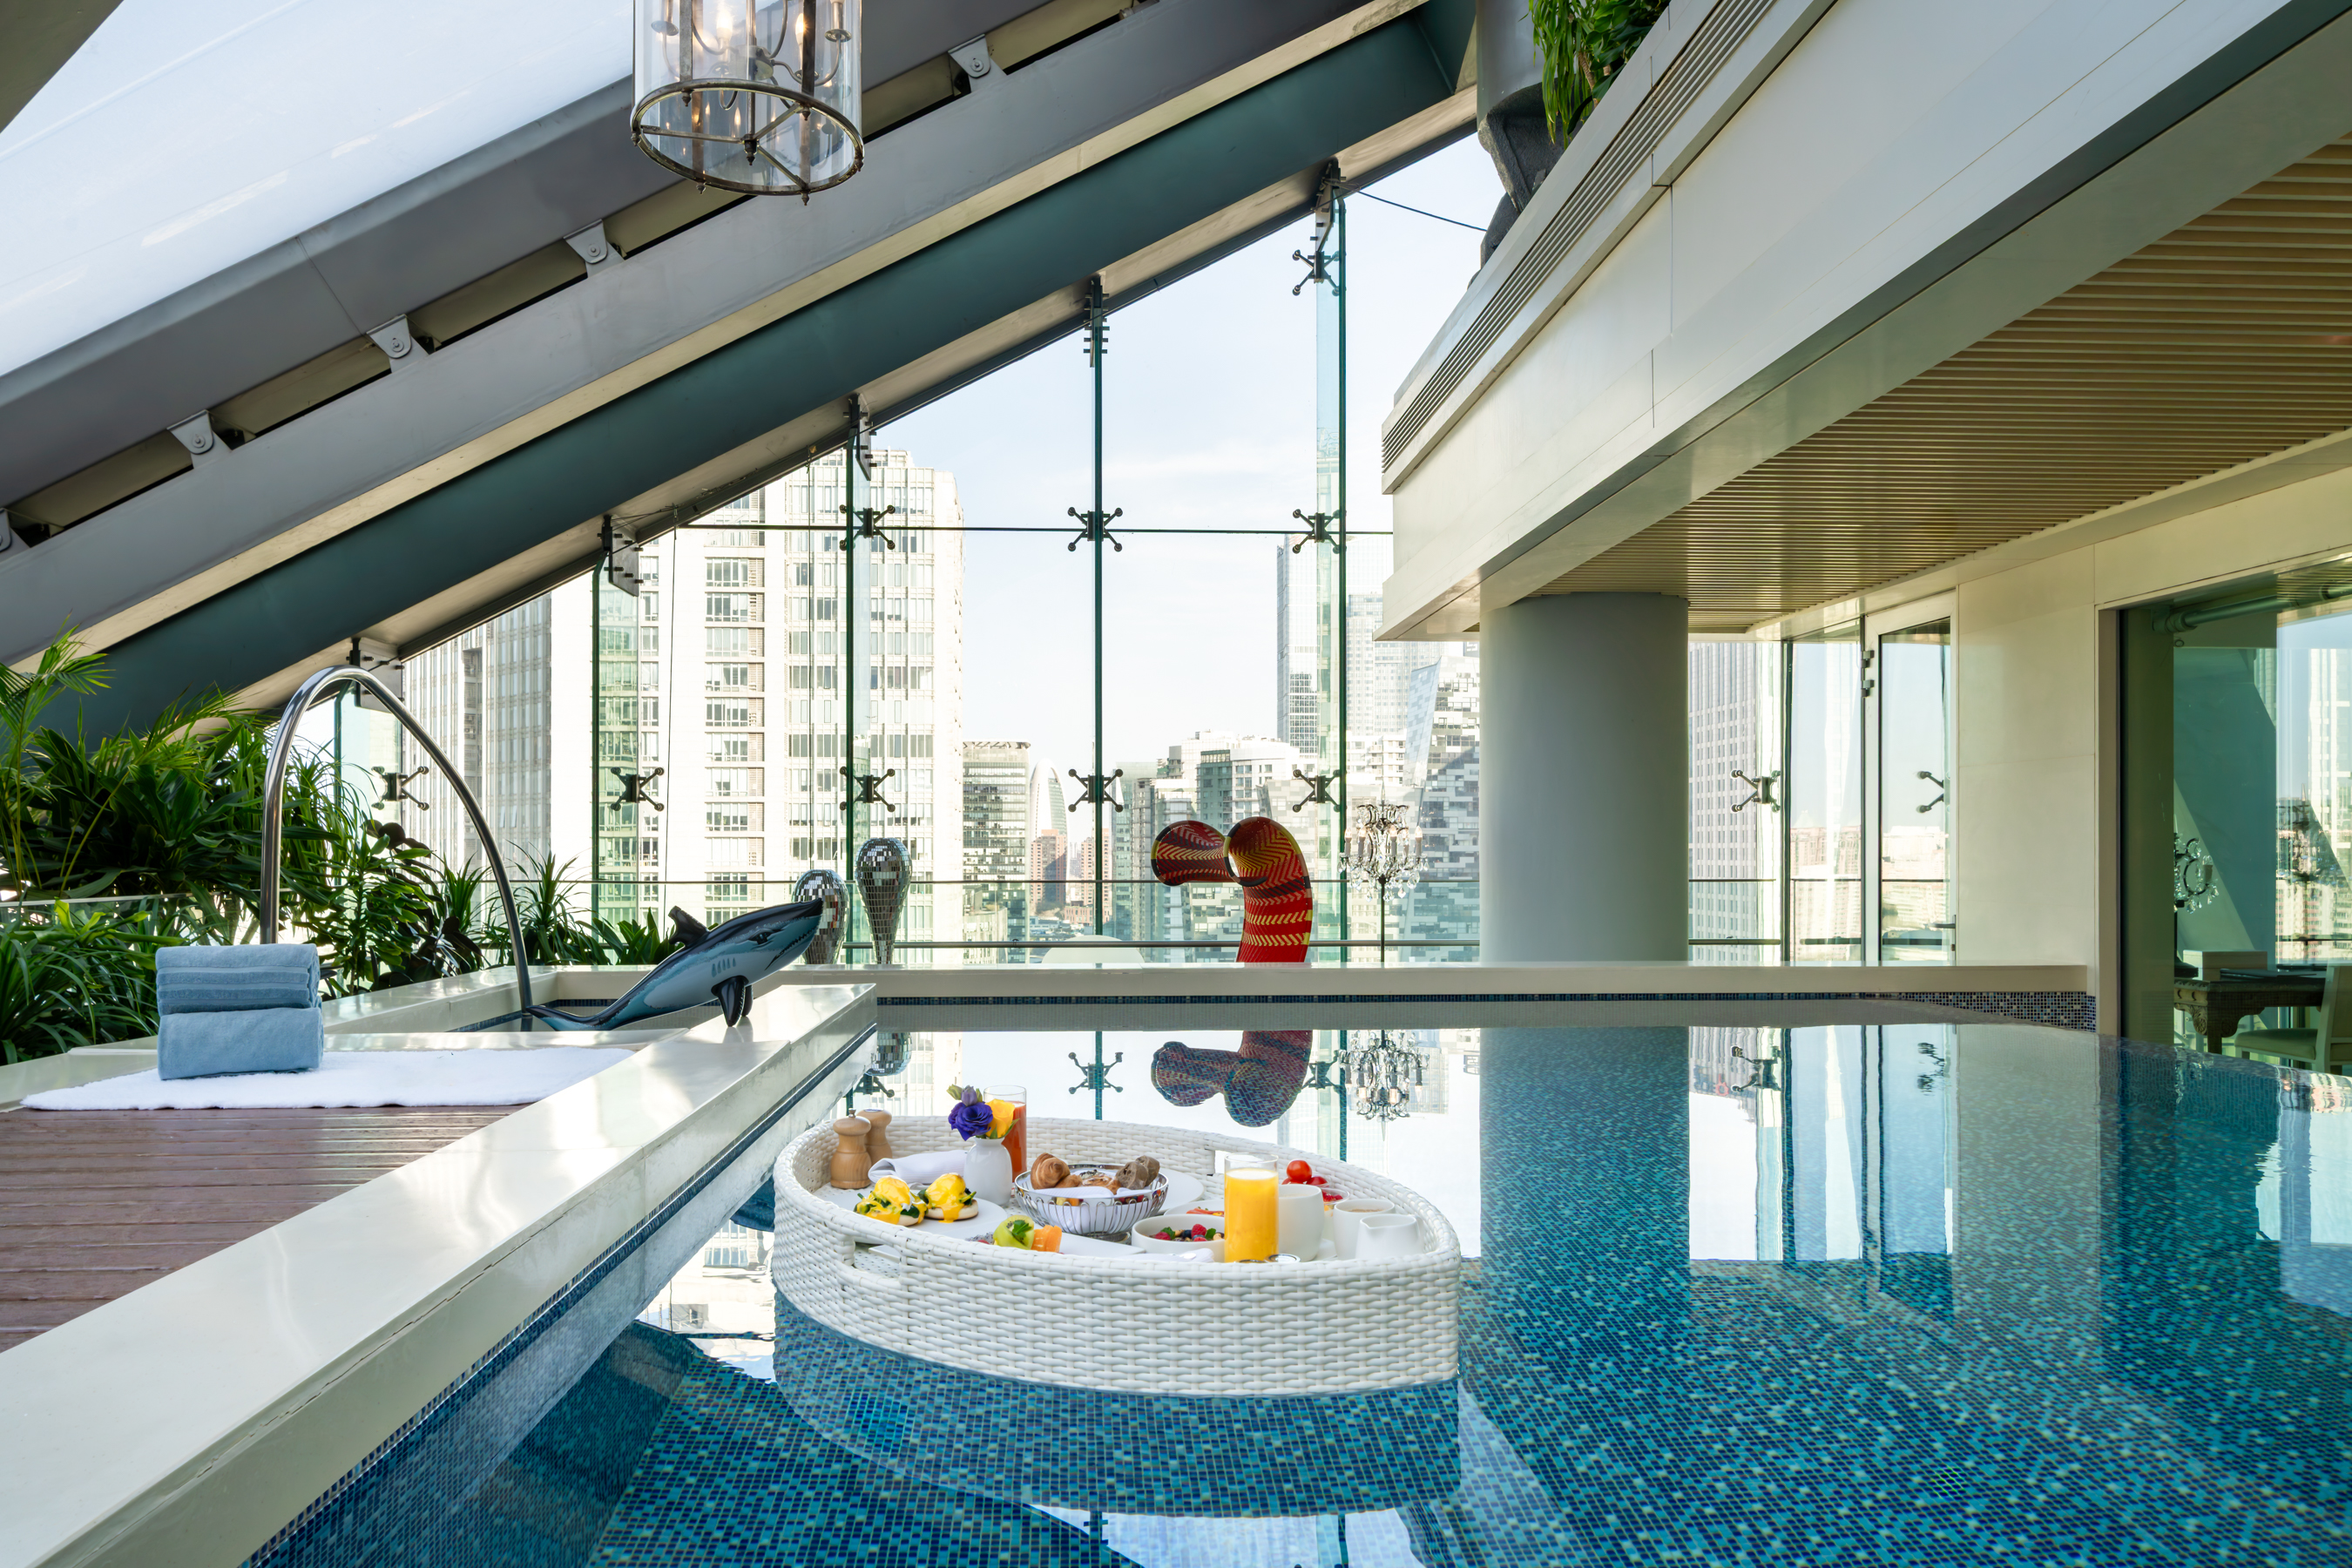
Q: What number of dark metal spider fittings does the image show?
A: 11